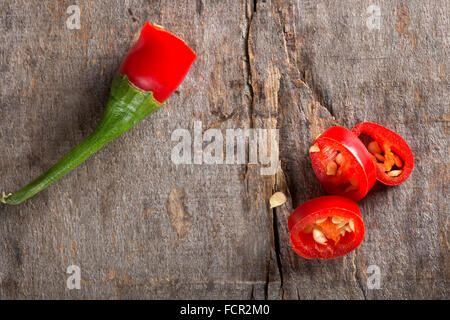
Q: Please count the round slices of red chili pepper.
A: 3